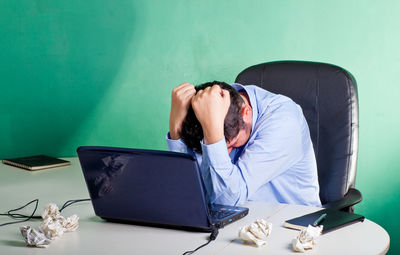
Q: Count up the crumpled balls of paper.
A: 6